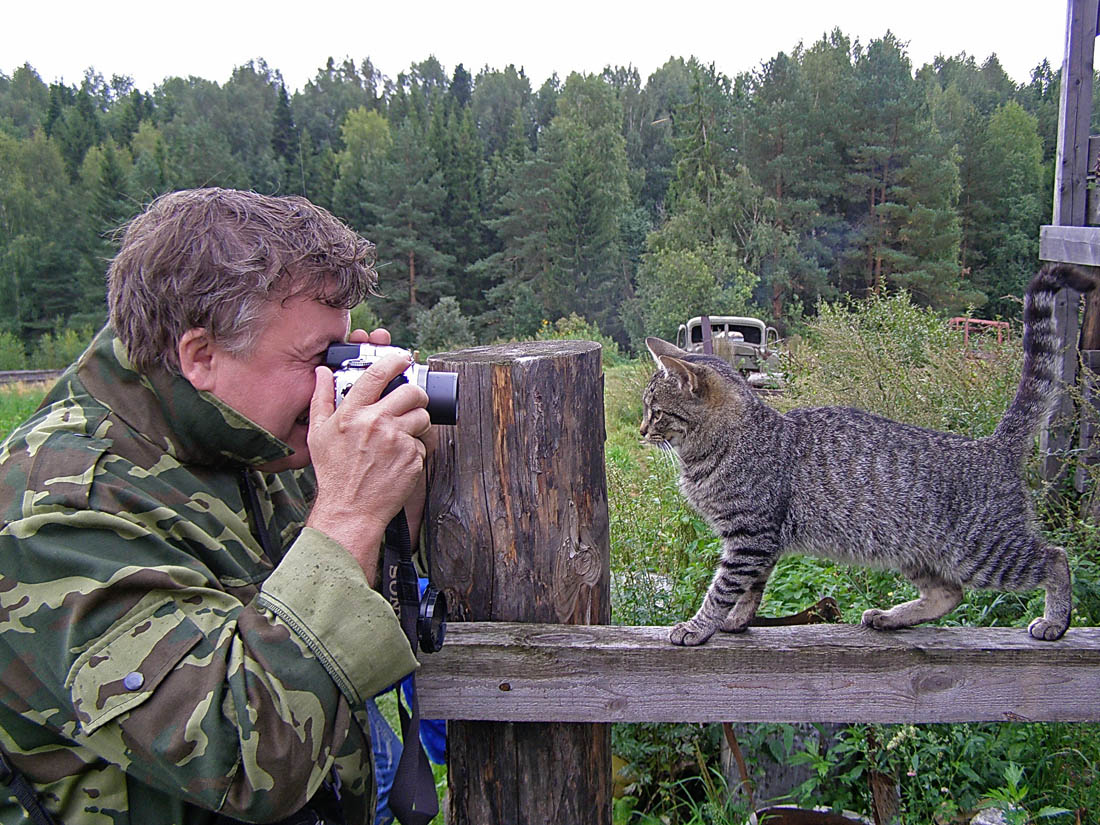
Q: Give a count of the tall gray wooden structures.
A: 1